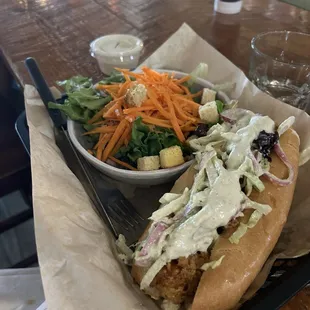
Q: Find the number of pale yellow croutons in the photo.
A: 5